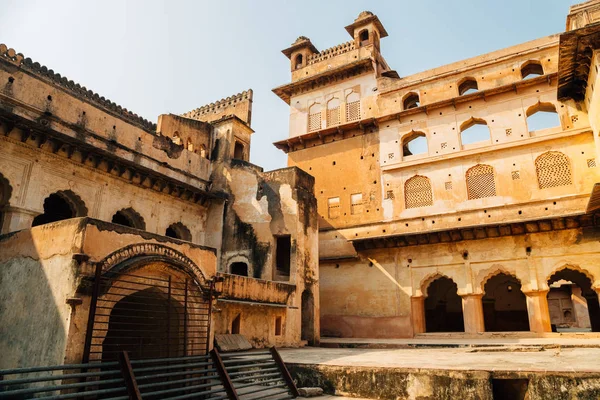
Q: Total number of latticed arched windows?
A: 6